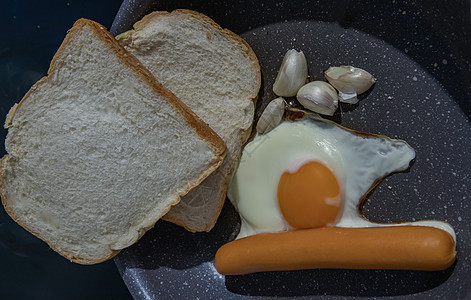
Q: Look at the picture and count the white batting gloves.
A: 0